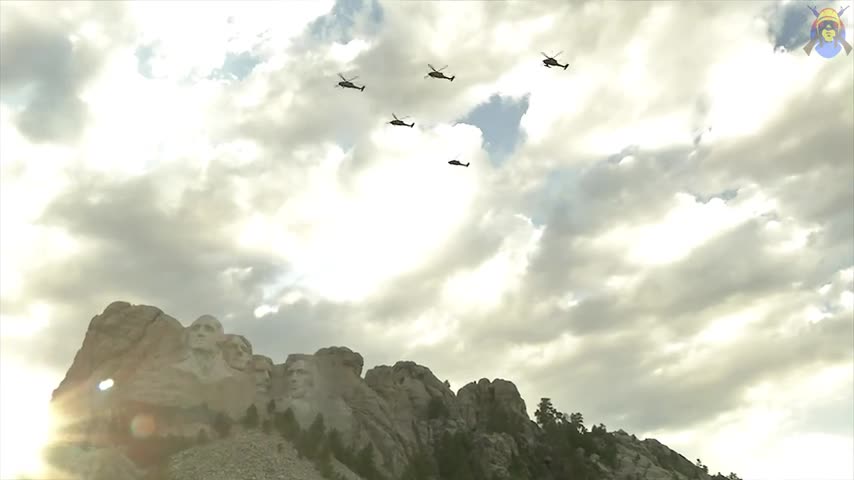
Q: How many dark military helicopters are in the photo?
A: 5